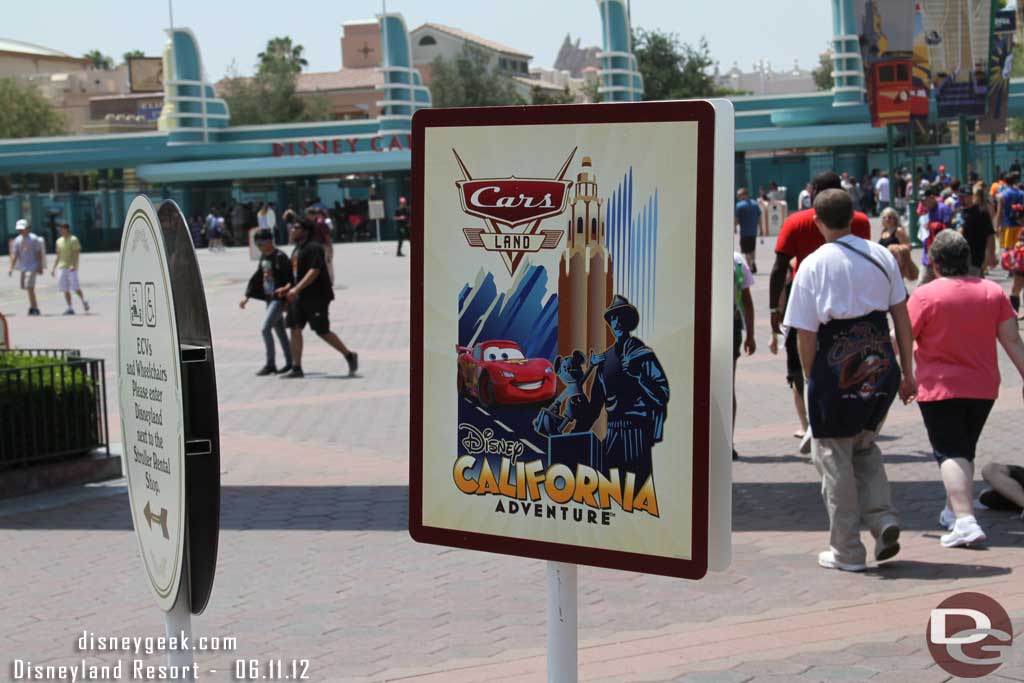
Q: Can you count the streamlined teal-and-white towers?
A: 4